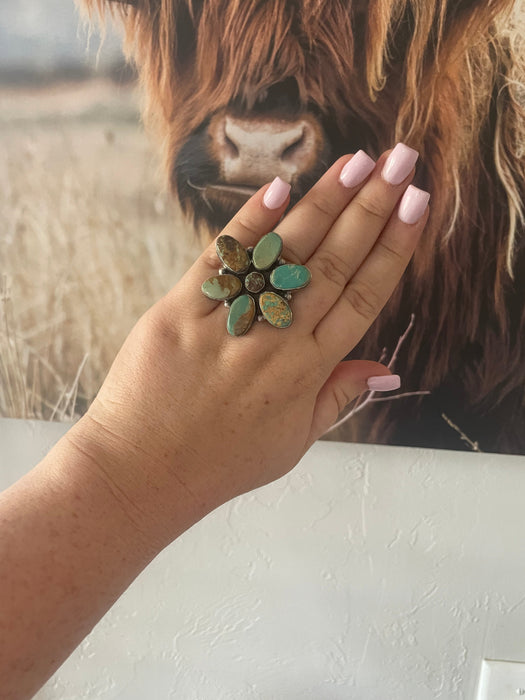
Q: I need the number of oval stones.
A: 6